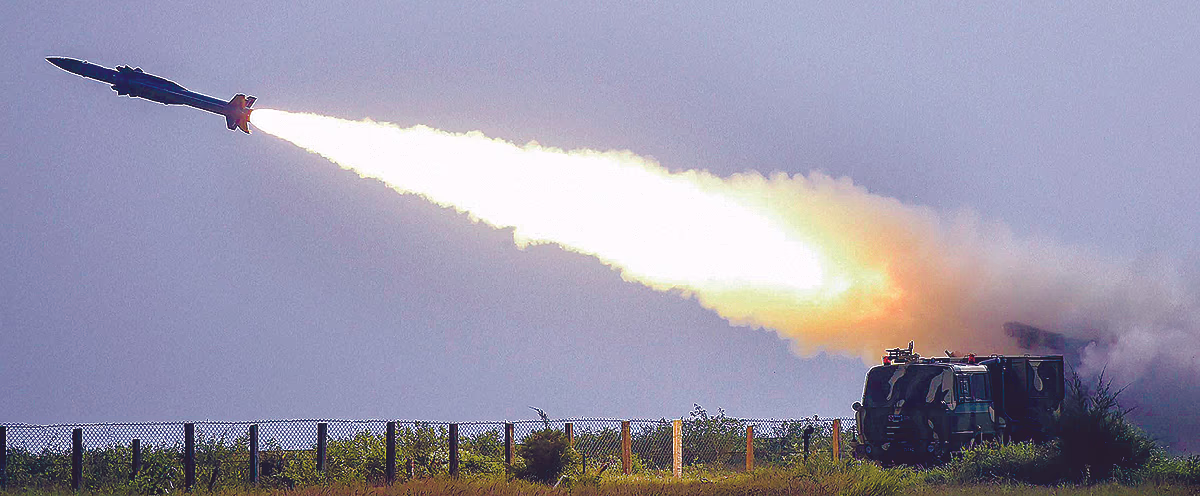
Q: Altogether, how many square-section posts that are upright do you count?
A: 14